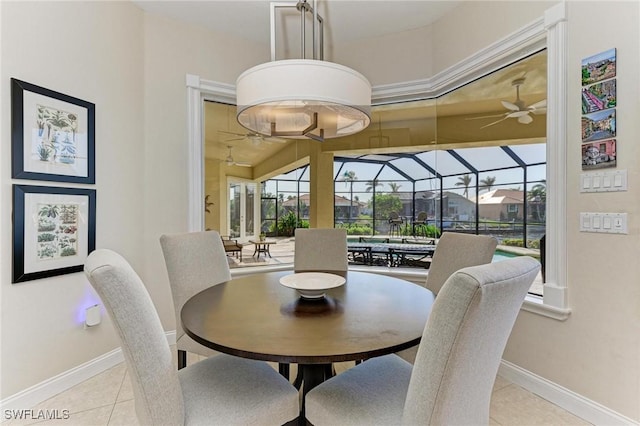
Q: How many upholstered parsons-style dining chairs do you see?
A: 5